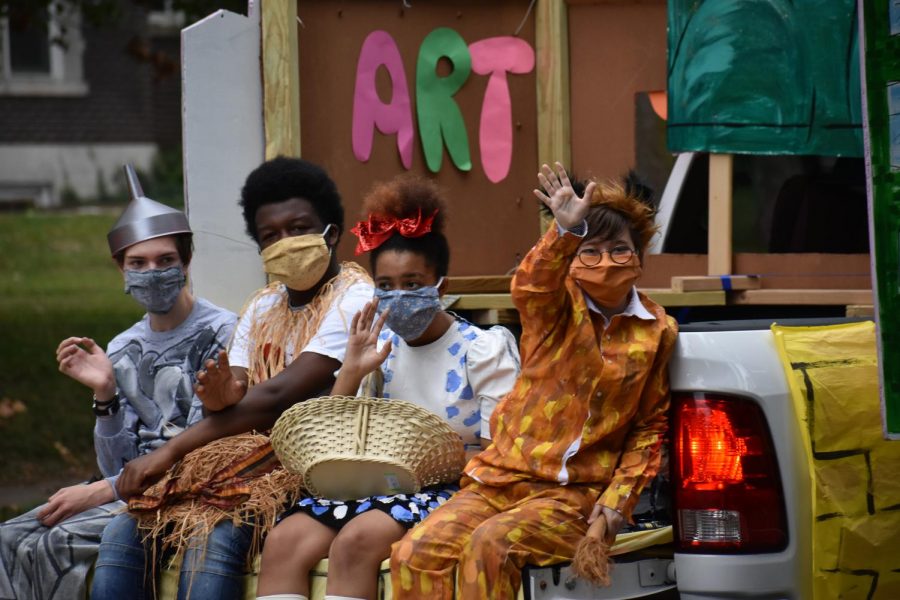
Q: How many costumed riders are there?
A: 4